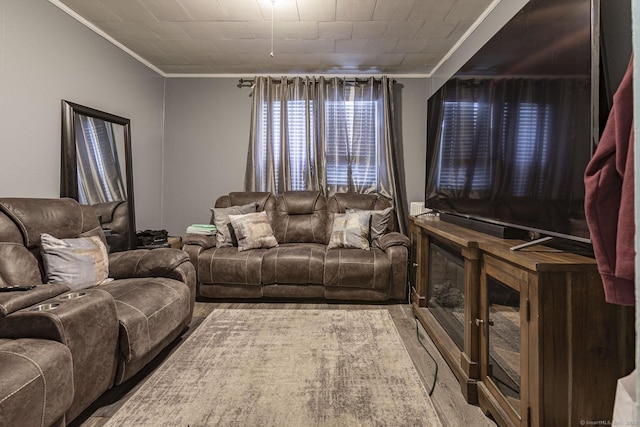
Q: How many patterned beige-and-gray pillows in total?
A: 3